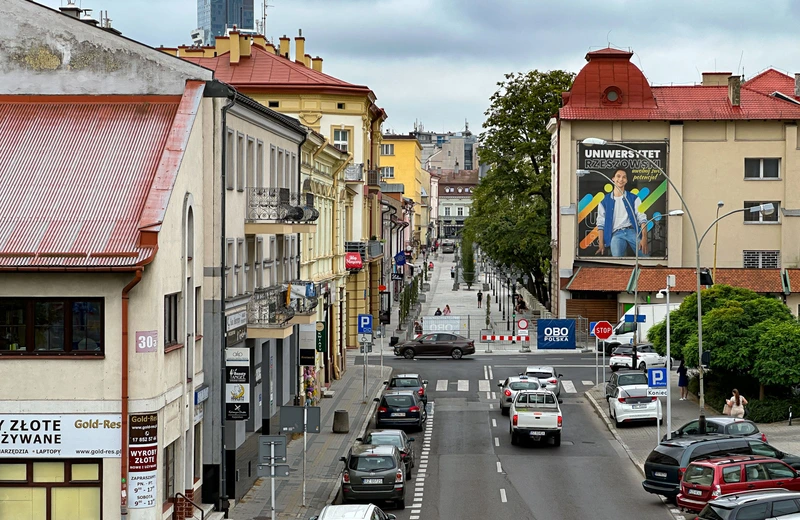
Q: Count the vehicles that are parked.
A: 11